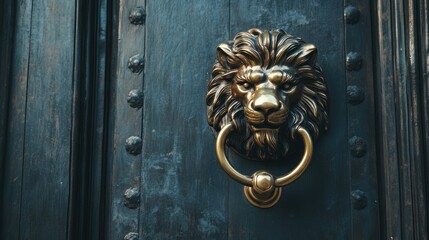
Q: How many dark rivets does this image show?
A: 11